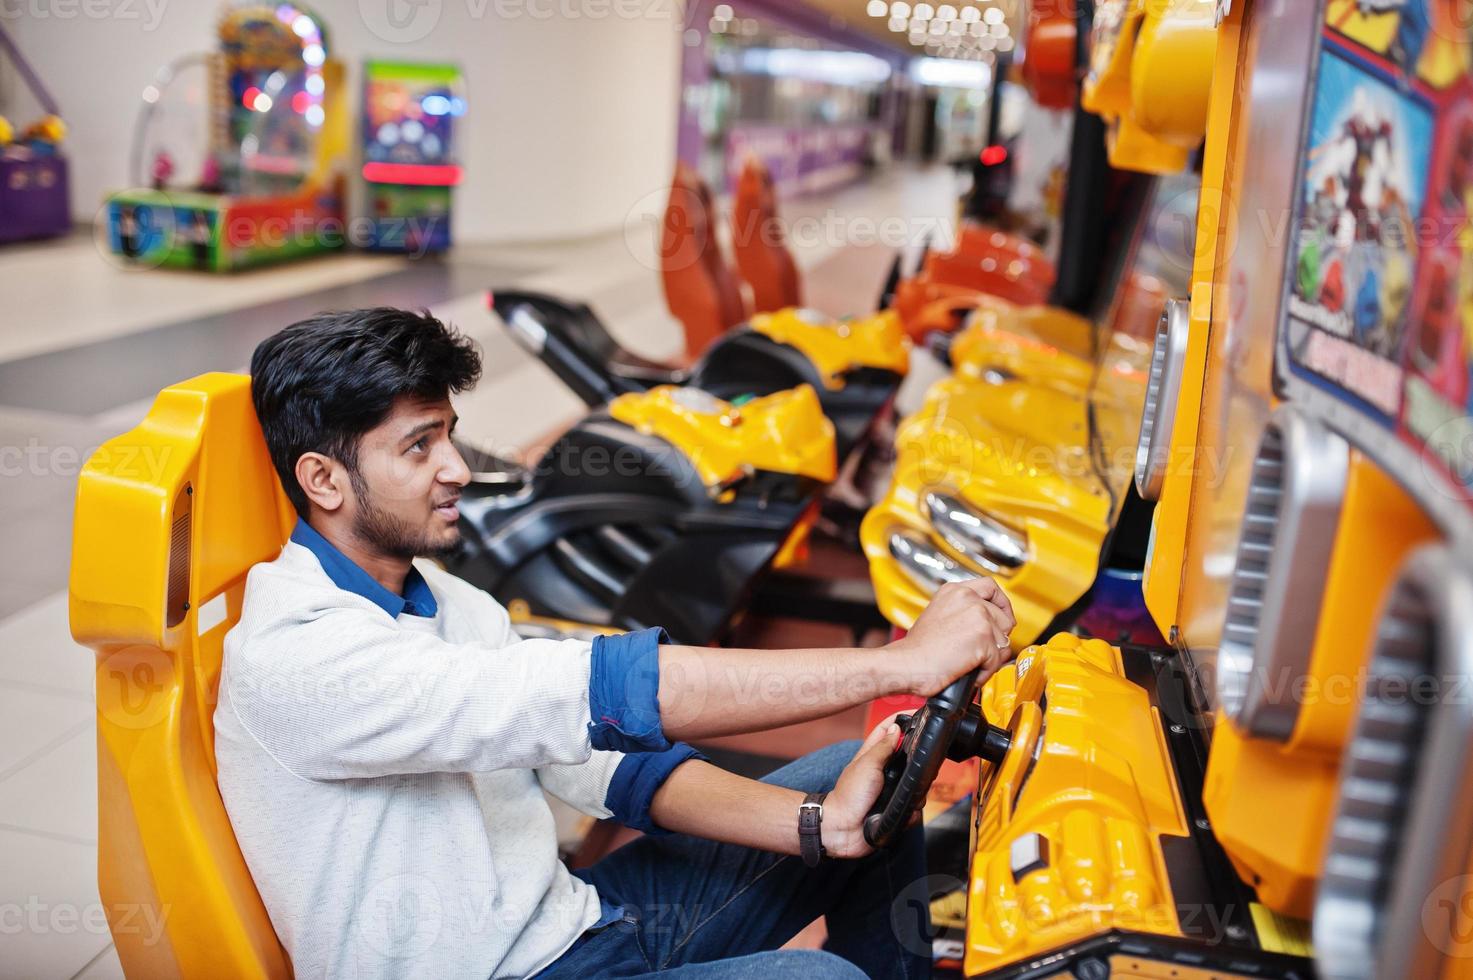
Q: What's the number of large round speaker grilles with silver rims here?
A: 3